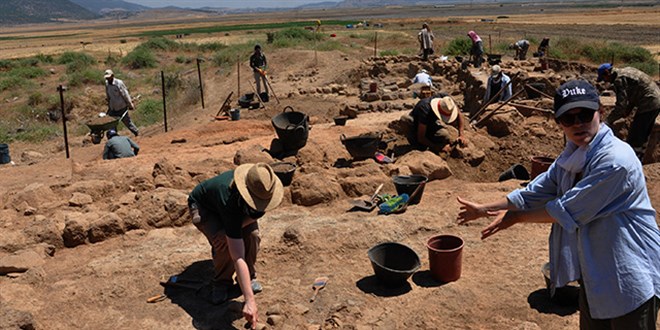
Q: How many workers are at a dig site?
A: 13